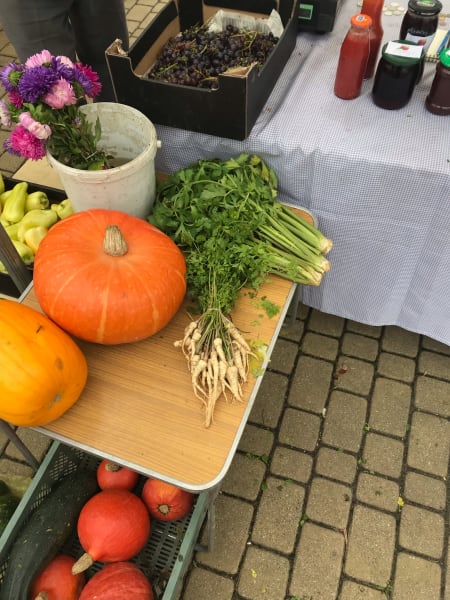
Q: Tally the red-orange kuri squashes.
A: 5